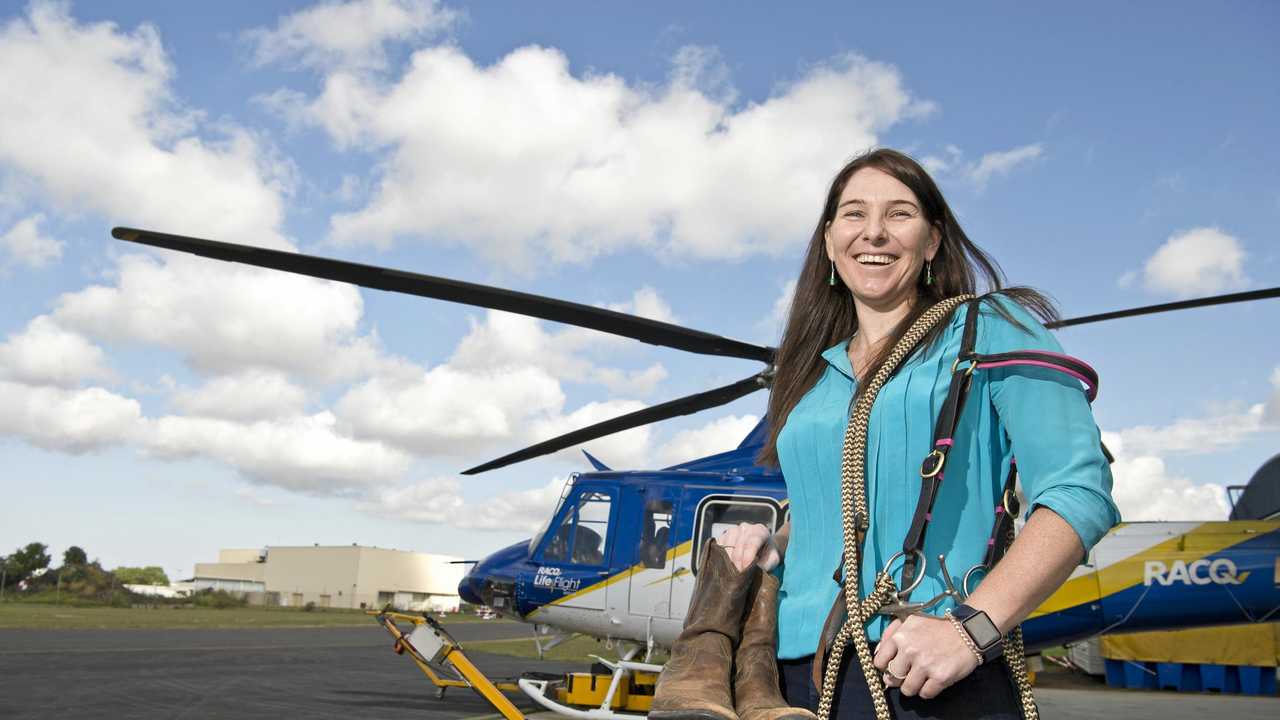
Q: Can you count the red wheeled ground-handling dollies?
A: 0